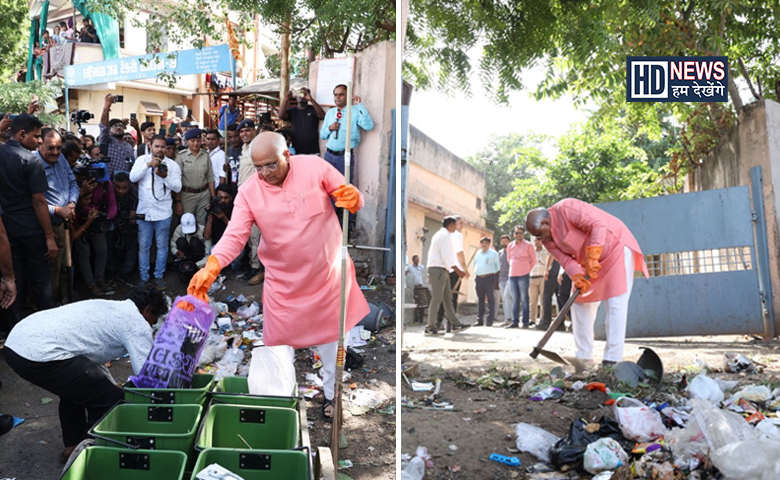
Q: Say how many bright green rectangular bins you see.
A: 6